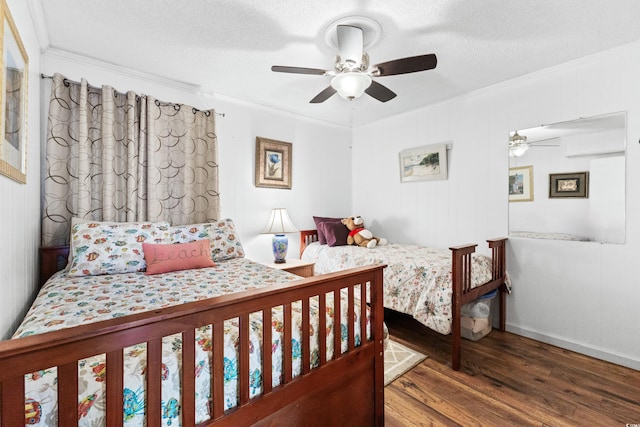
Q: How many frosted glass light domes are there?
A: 1